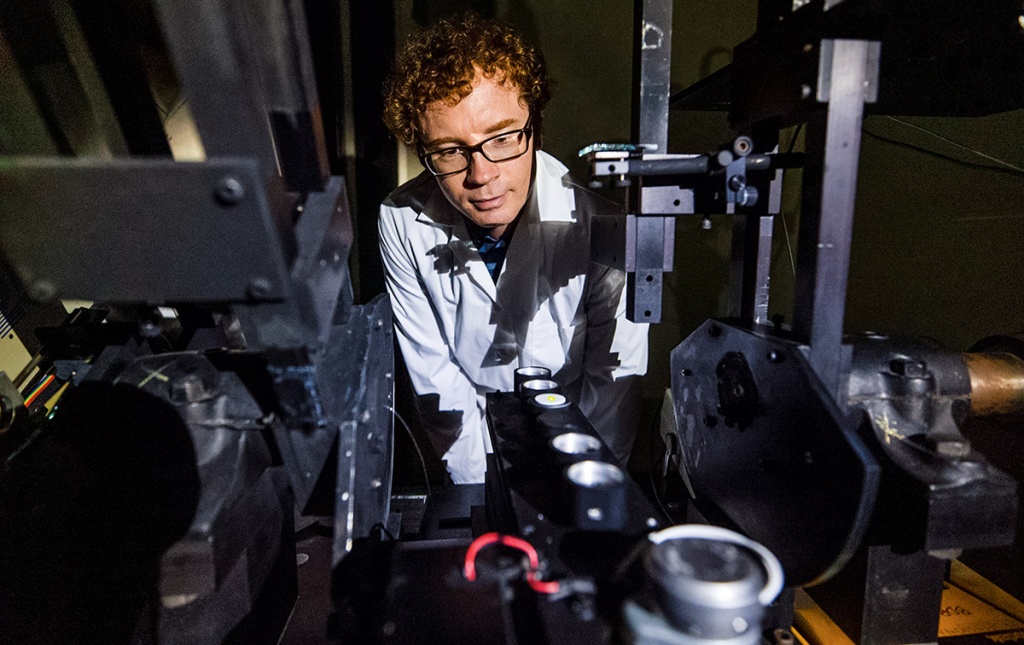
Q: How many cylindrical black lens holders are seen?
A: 5